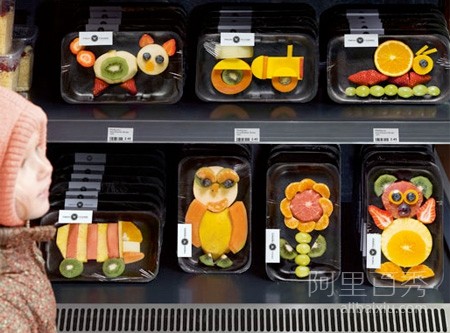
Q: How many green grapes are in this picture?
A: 11